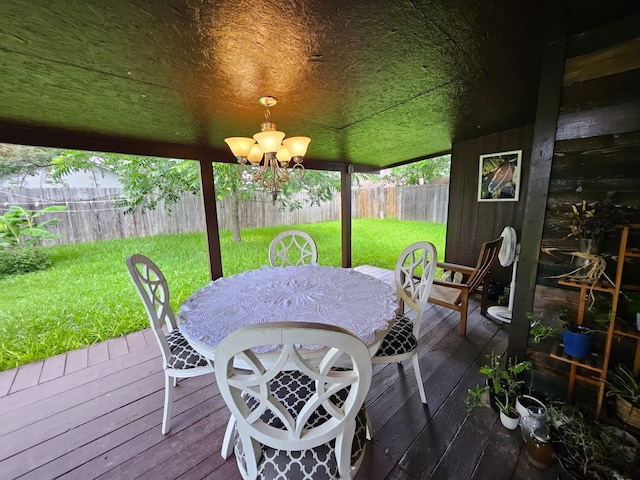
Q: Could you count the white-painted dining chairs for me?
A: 4